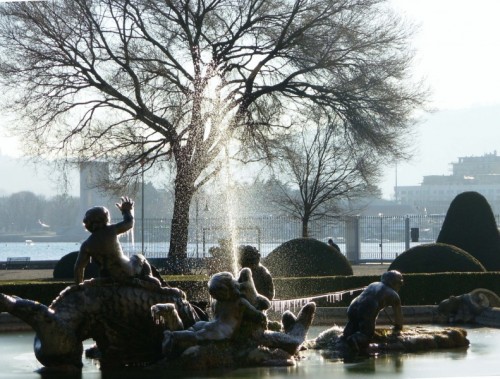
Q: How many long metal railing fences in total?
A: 1